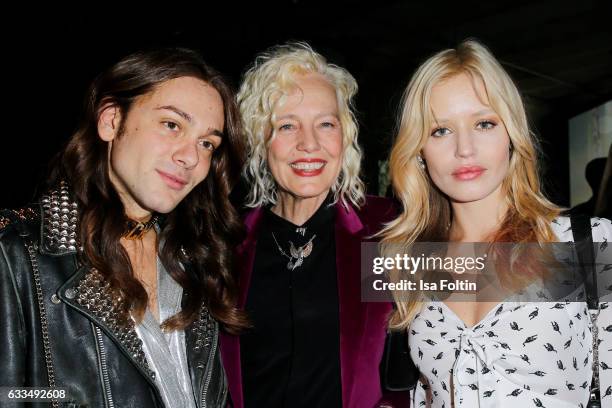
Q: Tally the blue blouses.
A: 0